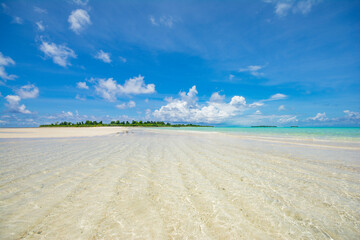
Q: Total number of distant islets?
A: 2